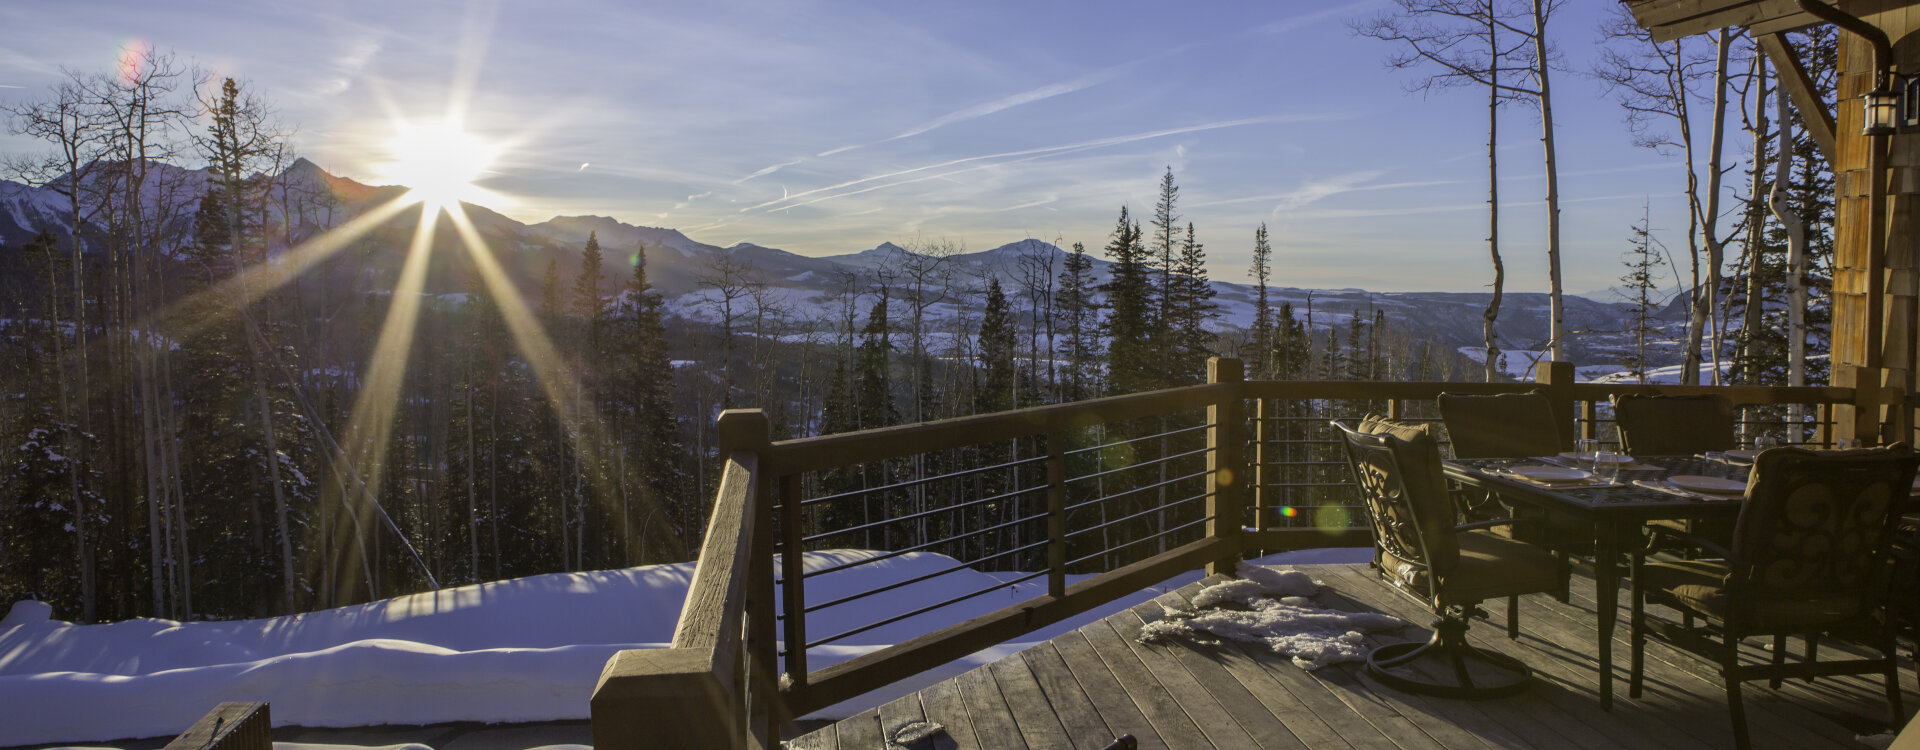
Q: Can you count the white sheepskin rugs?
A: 0